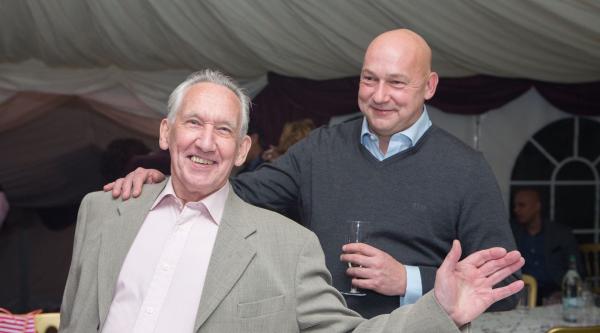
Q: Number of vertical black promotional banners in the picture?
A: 0